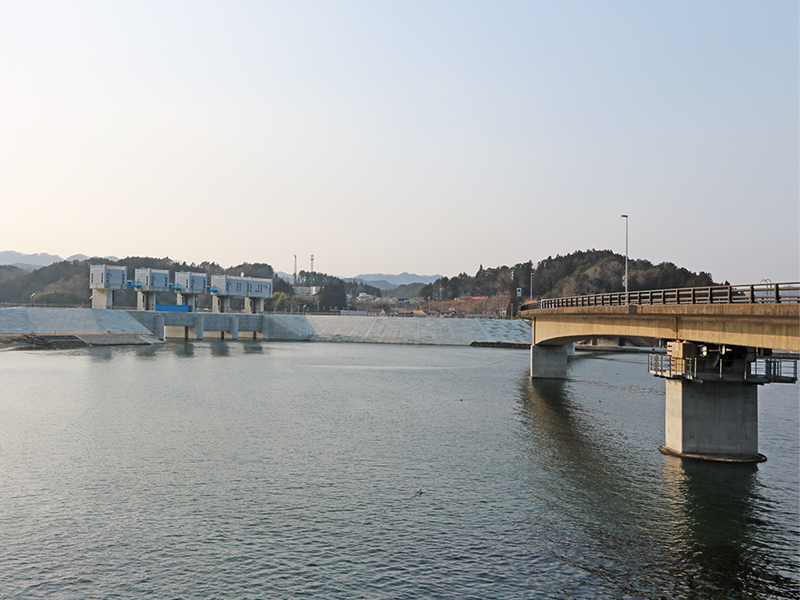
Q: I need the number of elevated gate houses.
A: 4